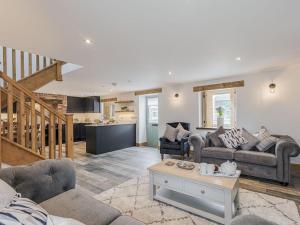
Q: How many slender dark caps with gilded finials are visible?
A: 0